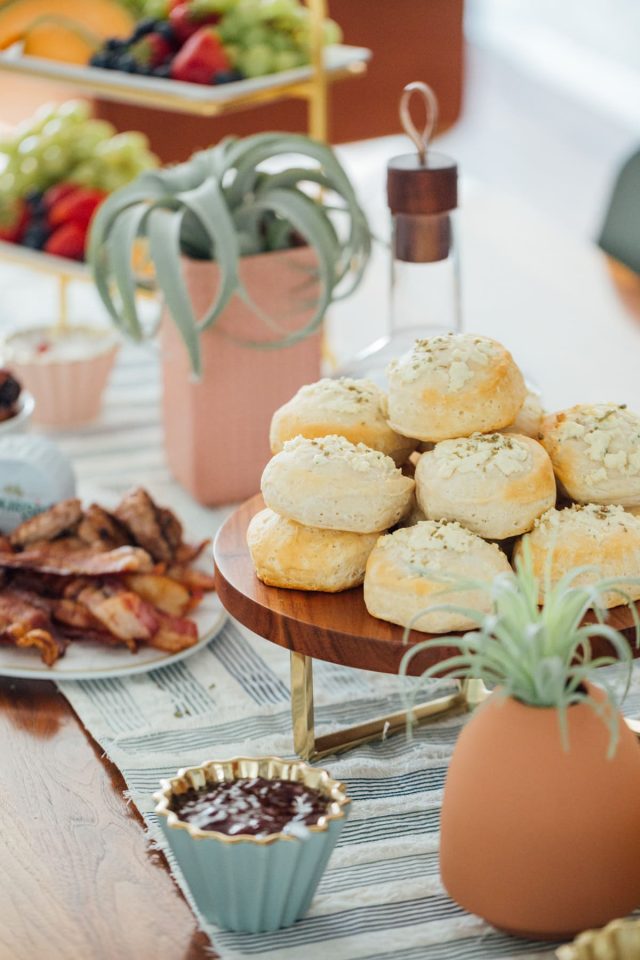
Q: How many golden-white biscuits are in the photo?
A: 9